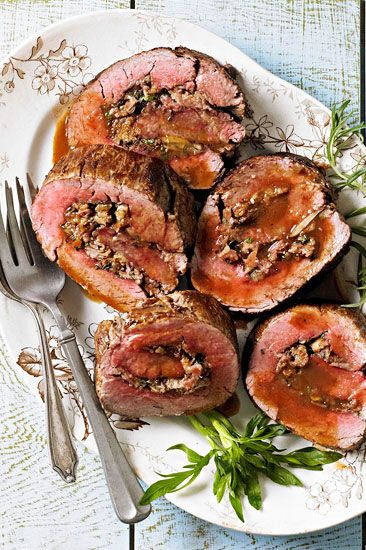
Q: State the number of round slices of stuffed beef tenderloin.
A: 5